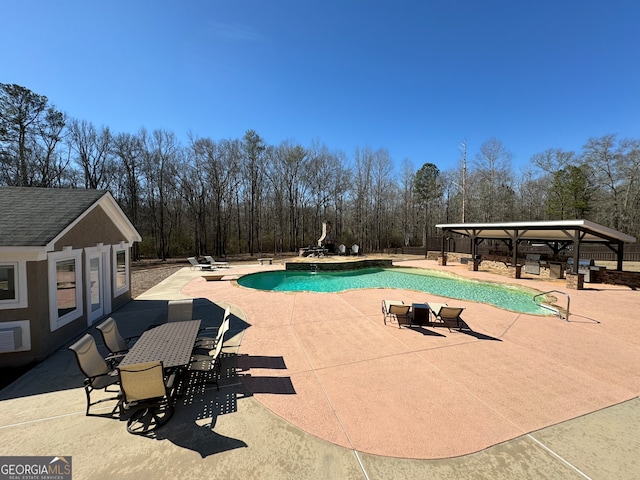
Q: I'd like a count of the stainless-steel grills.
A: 2